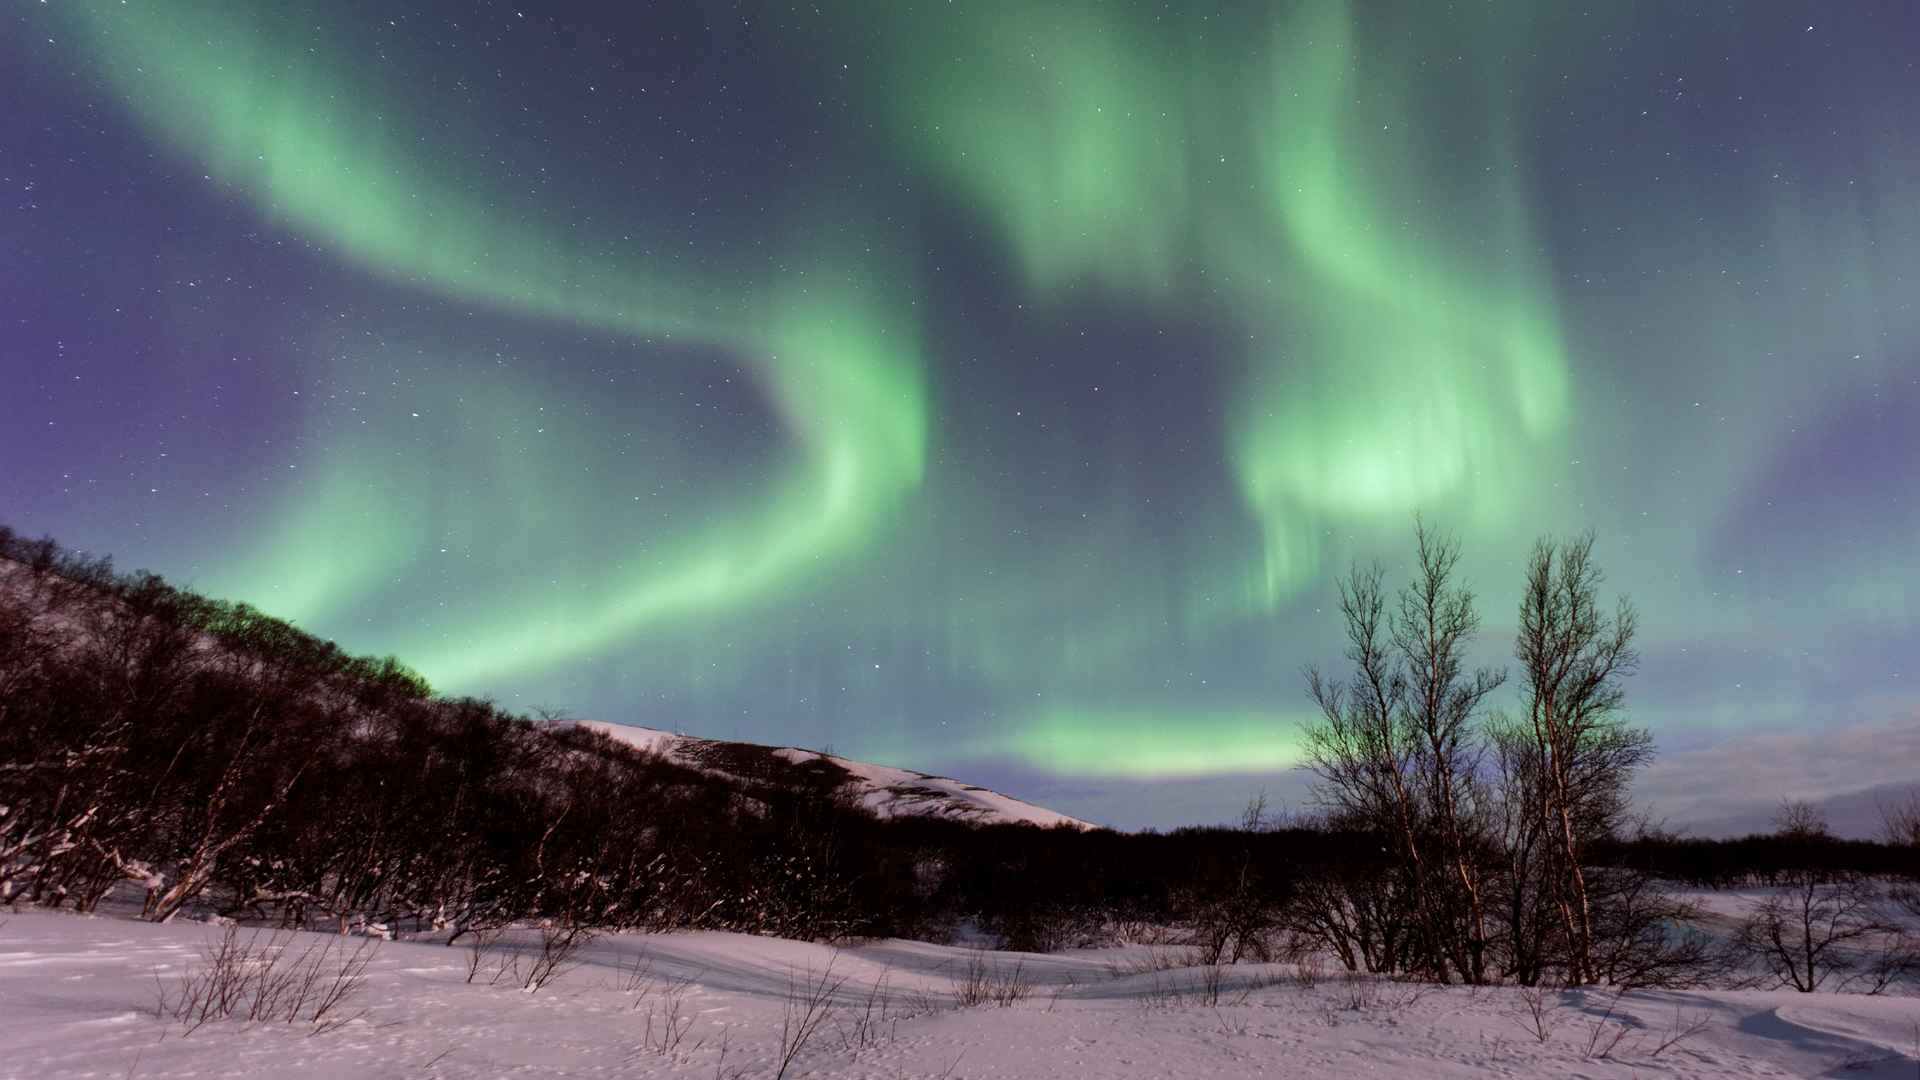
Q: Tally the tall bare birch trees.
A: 3